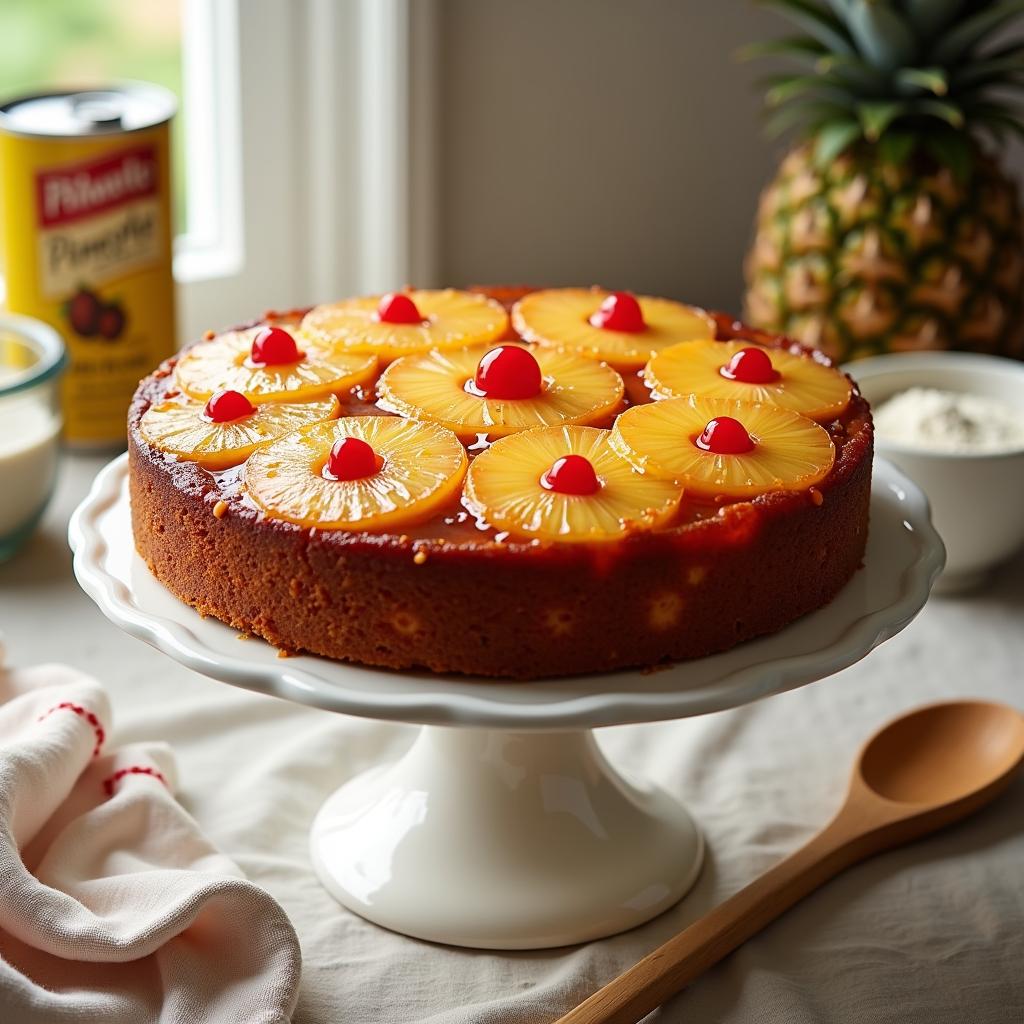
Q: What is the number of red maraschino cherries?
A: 9